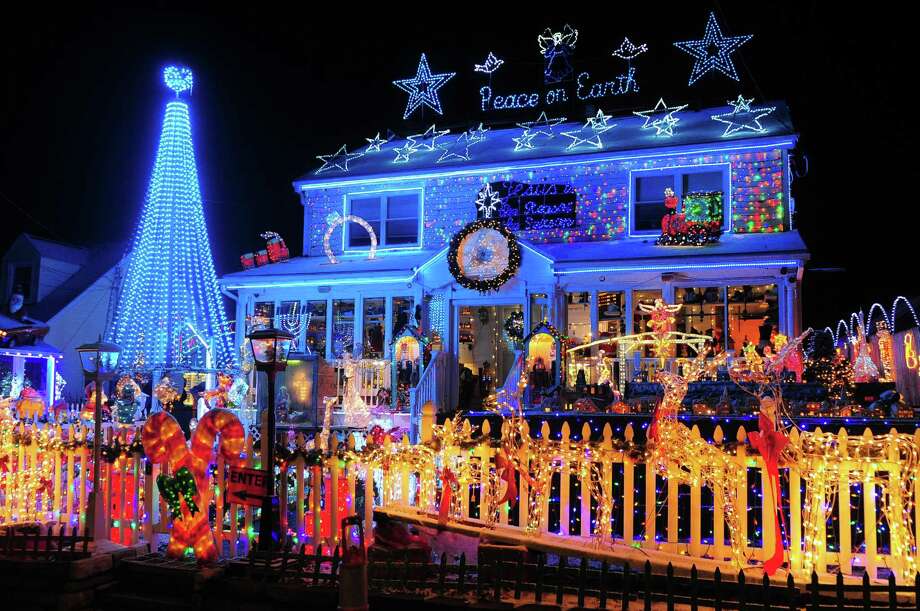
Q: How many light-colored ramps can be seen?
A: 1